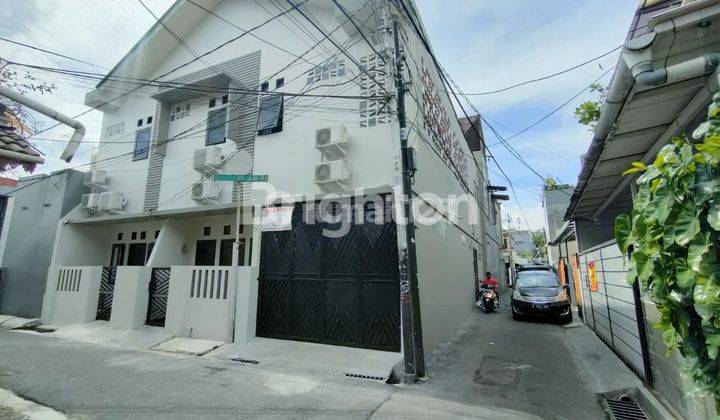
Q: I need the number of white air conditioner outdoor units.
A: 7